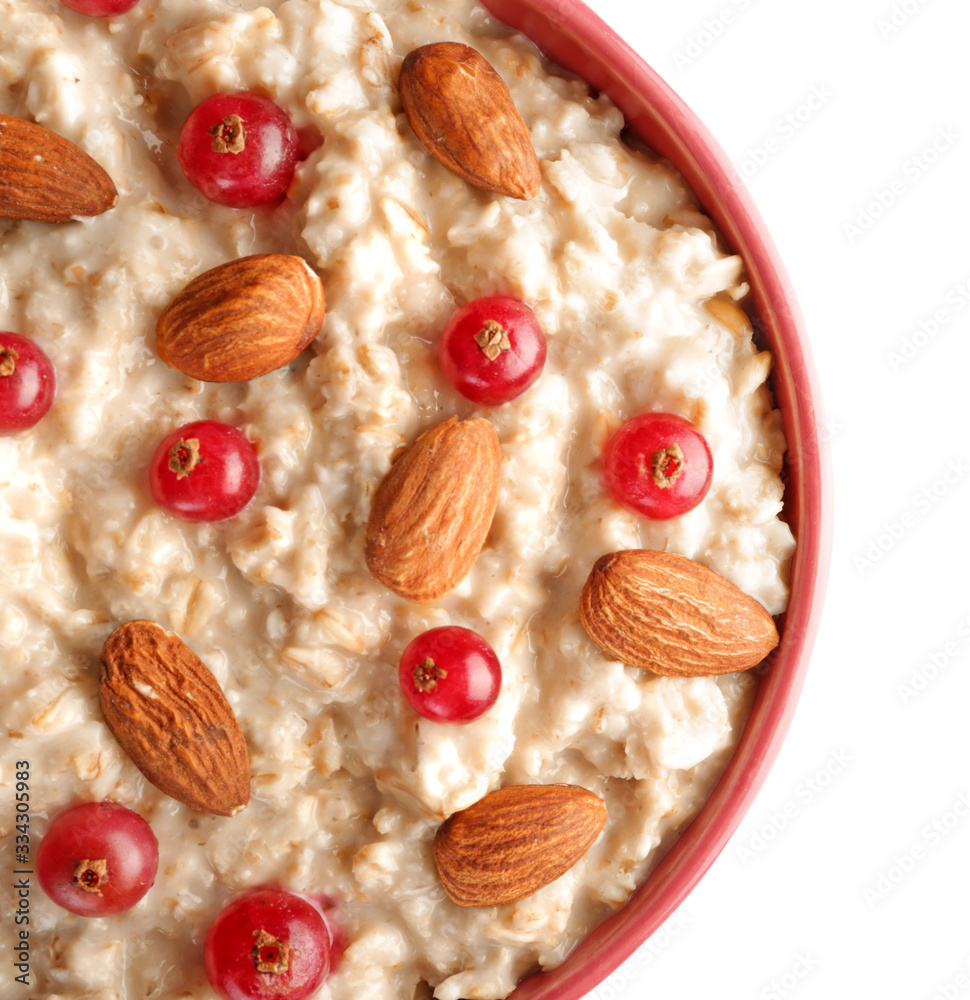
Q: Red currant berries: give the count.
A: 9